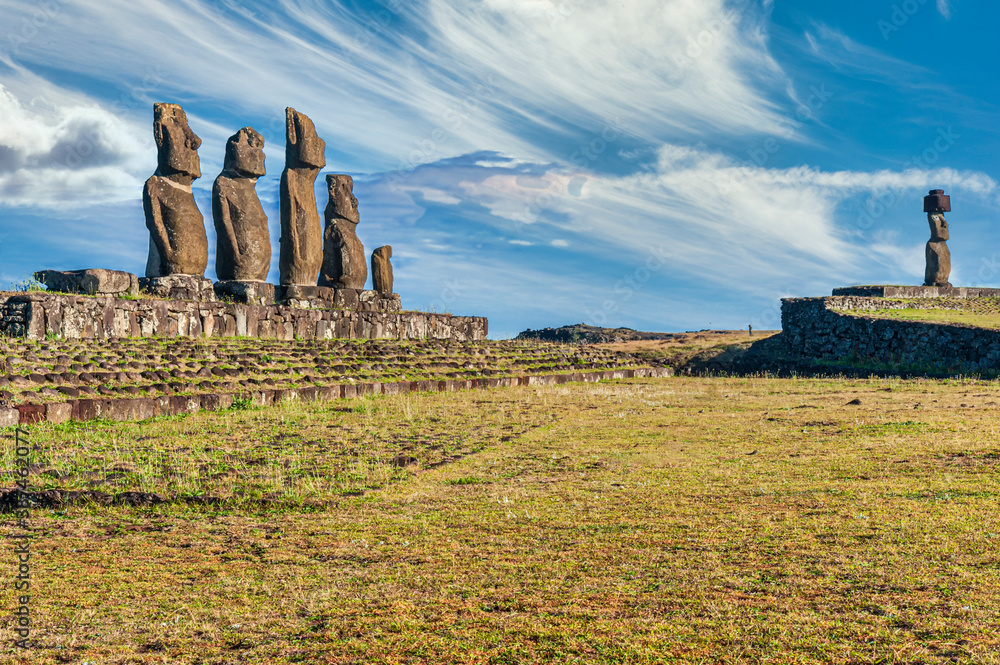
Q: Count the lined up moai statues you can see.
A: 5